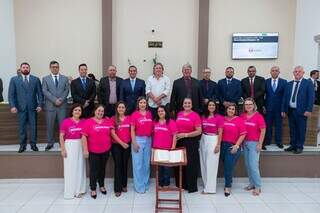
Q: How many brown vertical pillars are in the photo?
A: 2